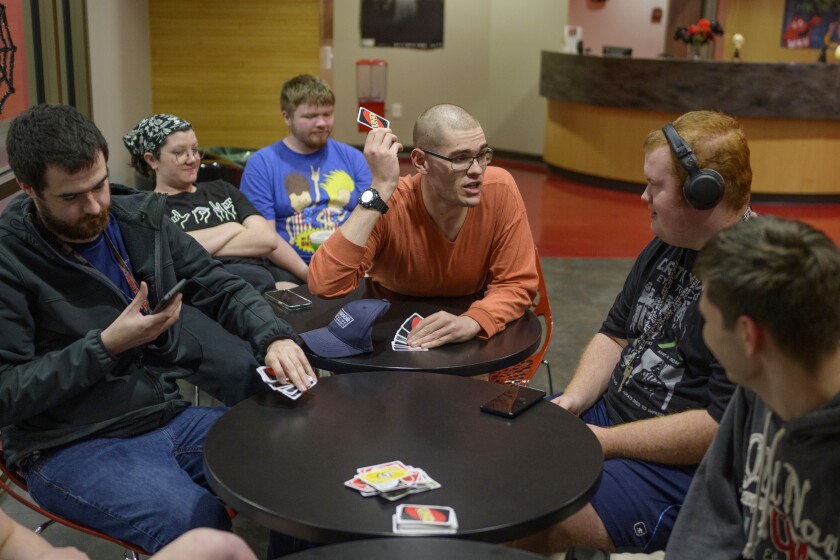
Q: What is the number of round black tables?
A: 3